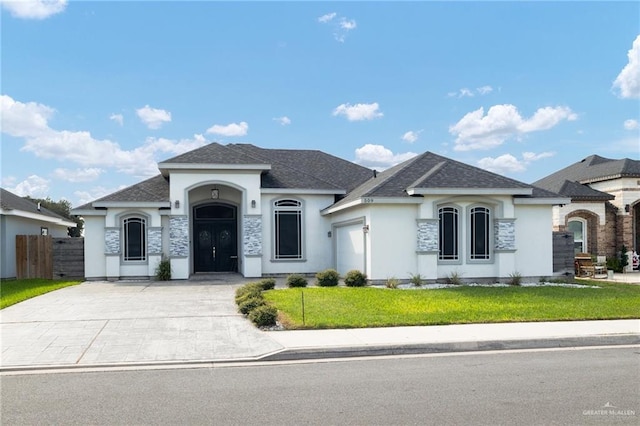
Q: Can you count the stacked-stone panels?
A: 6